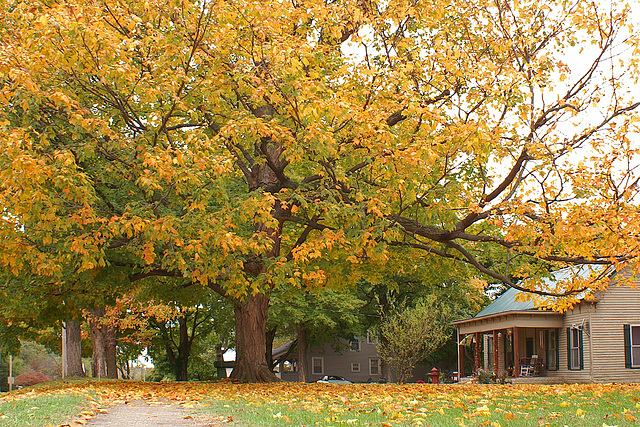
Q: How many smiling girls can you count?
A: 0